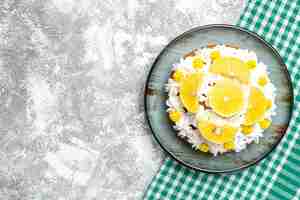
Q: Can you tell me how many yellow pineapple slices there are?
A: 5